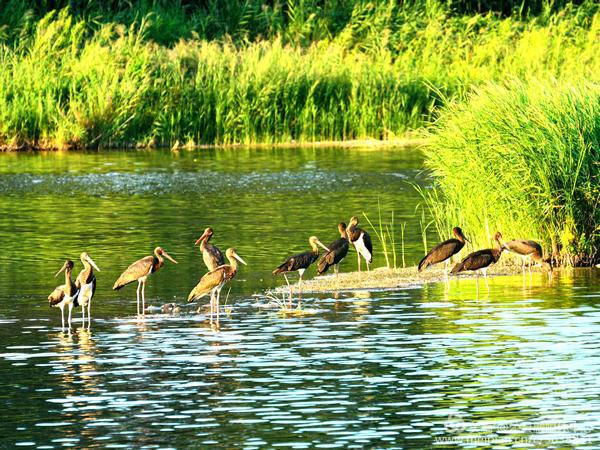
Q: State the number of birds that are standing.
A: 11